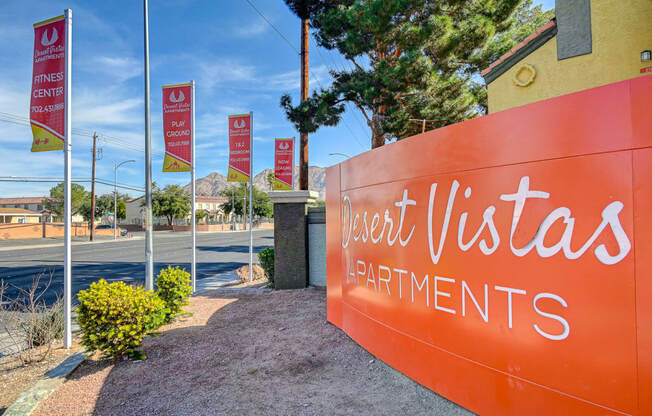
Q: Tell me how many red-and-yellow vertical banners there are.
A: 4